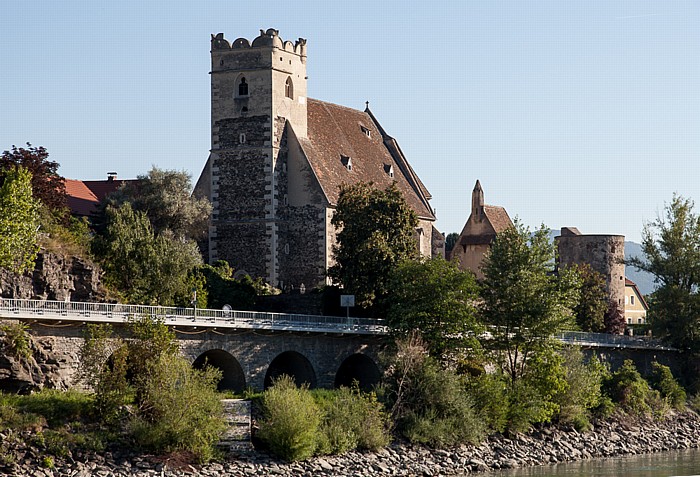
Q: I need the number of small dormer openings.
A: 3